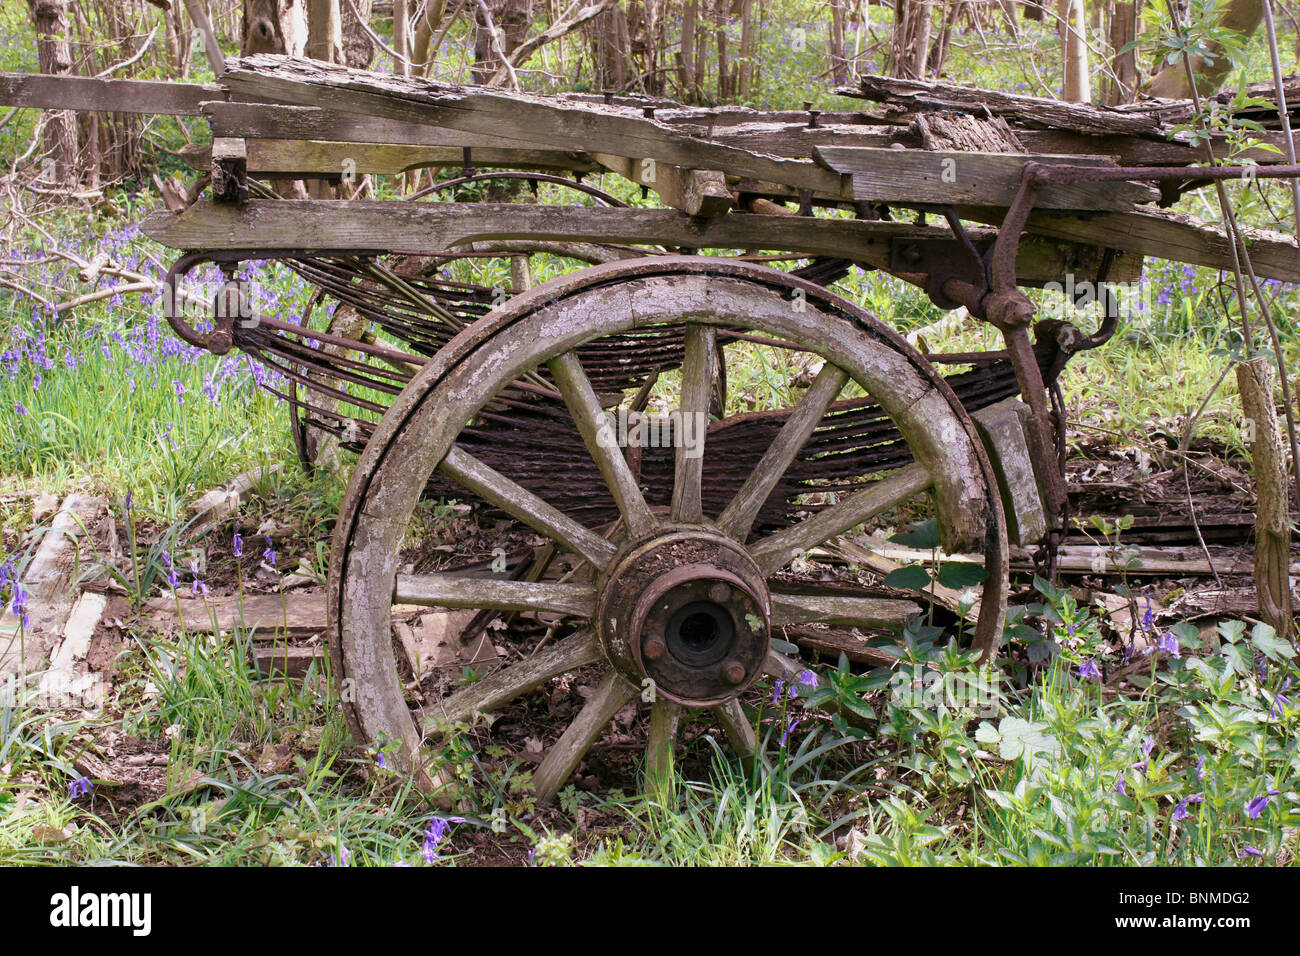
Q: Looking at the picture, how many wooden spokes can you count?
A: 12